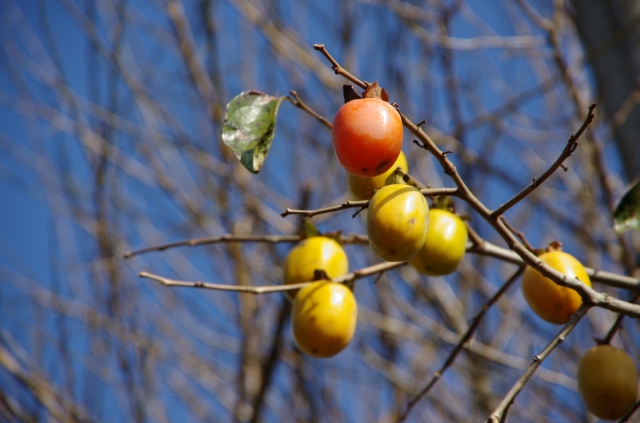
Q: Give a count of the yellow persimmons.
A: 7